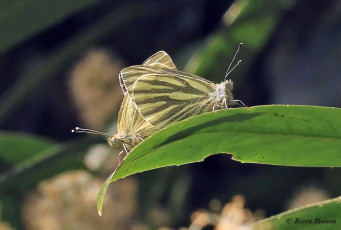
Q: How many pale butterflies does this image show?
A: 2